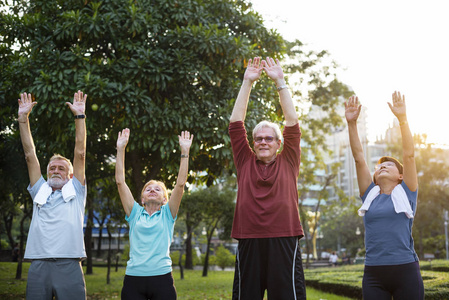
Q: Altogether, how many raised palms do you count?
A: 8